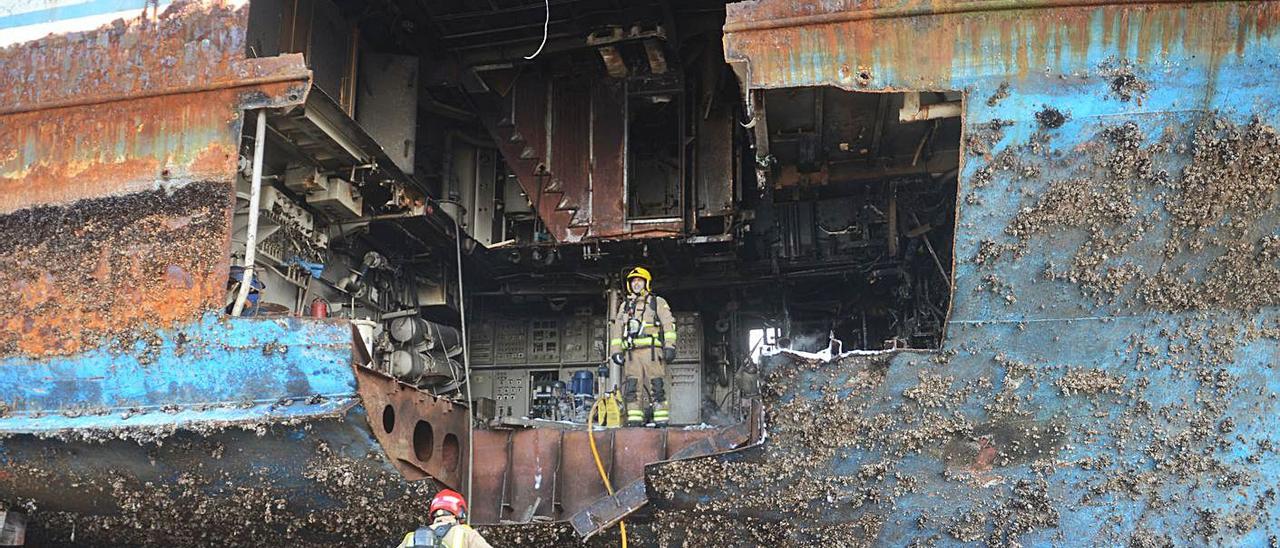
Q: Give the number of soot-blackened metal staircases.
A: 1